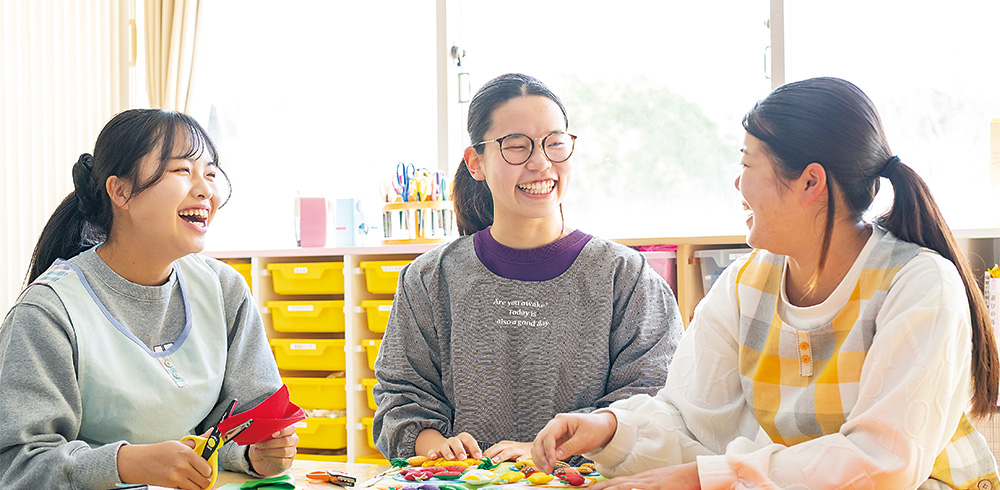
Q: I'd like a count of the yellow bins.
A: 13